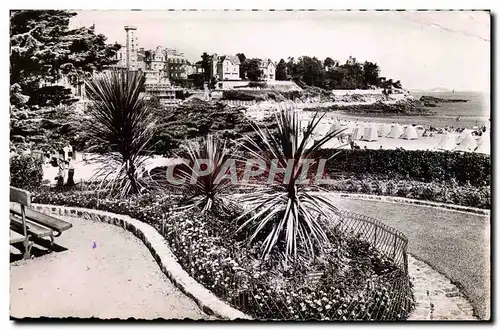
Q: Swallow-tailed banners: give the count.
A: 0